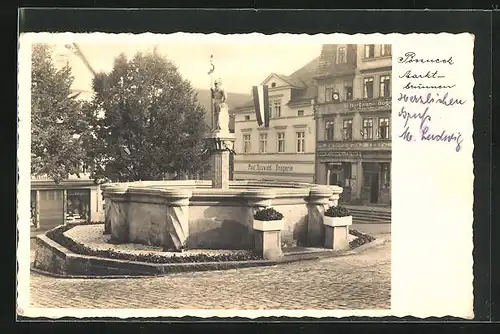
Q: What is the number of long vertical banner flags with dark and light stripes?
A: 1